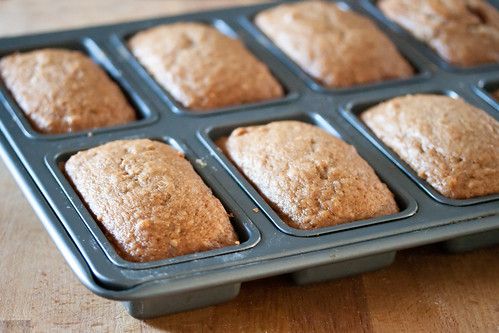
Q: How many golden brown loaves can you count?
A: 7